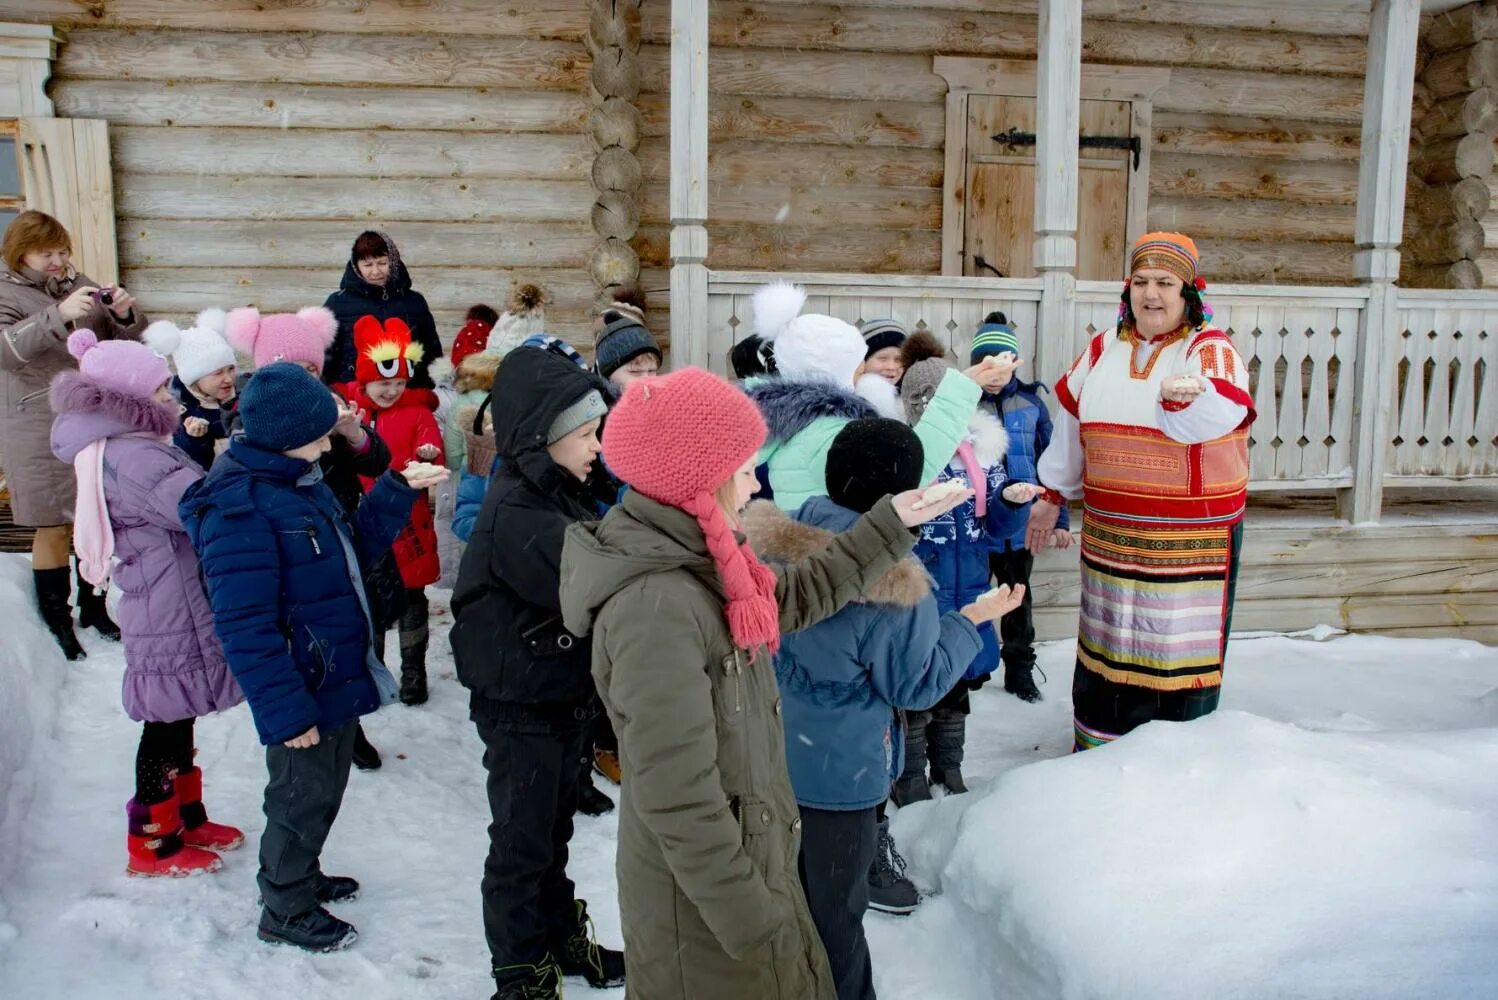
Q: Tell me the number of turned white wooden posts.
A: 3